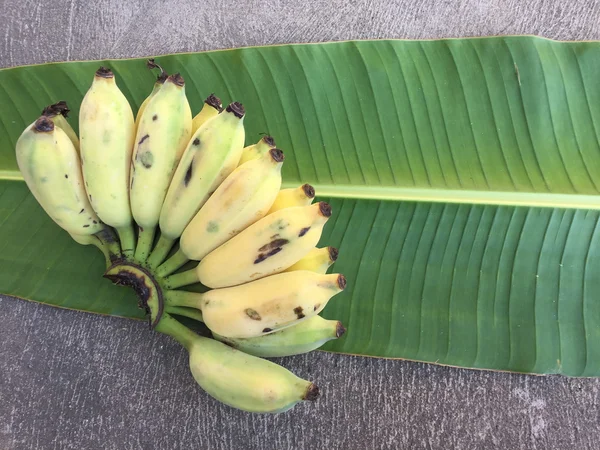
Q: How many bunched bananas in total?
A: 15